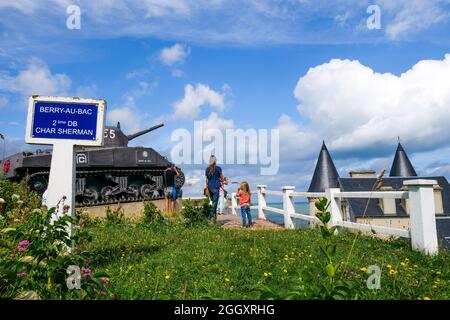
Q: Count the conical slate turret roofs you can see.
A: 2